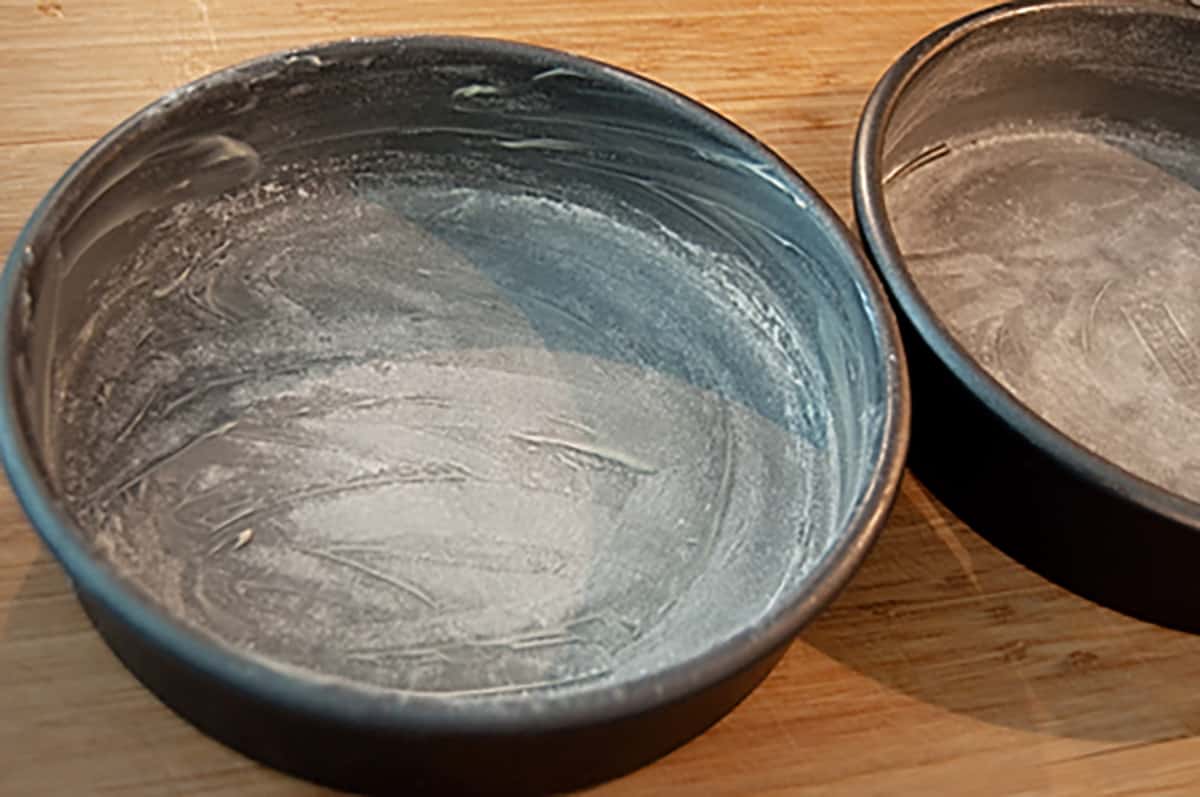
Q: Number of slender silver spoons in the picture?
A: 0